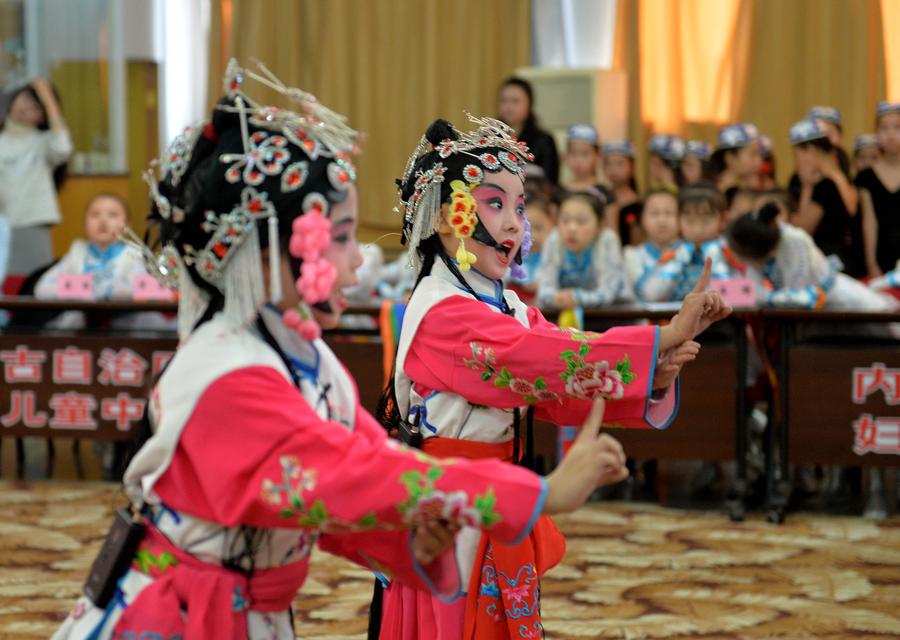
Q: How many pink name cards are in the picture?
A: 3